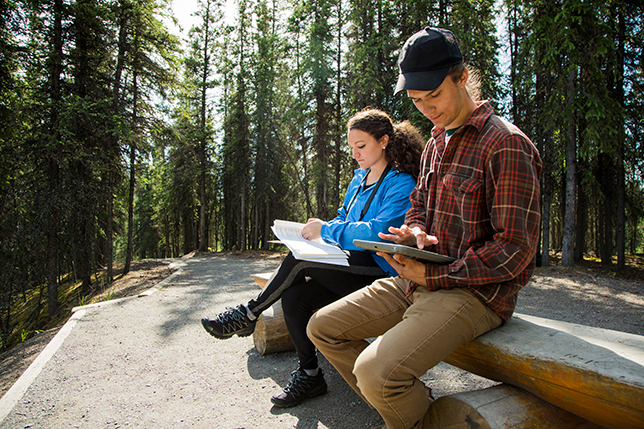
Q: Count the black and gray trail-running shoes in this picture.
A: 2